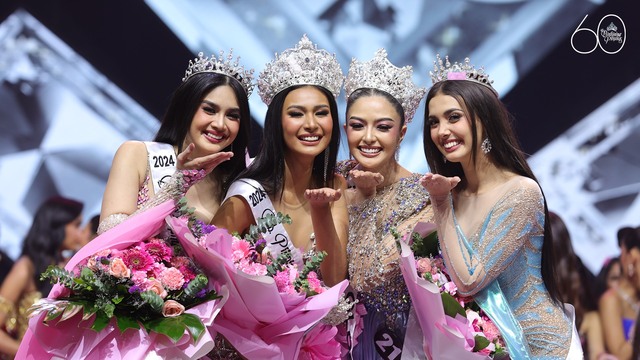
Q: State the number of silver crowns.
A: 4